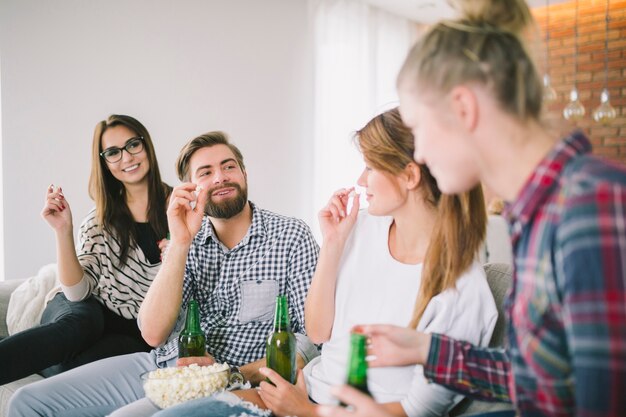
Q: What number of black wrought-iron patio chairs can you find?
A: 0